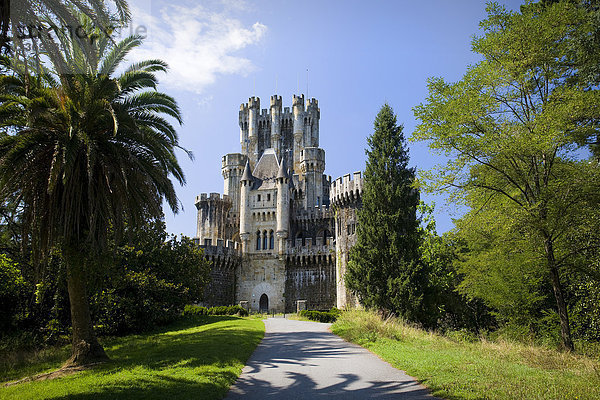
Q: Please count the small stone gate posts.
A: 2